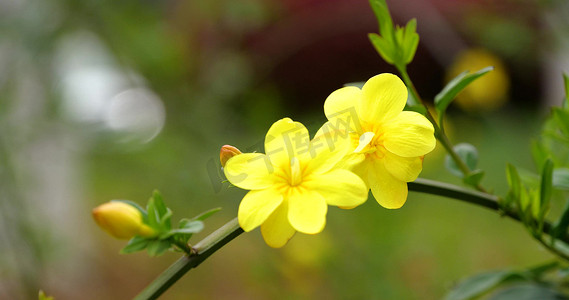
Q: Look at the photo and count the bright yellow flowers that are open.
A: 2